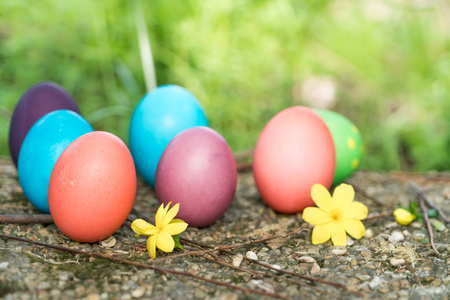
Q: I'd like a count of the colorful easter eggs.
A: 7